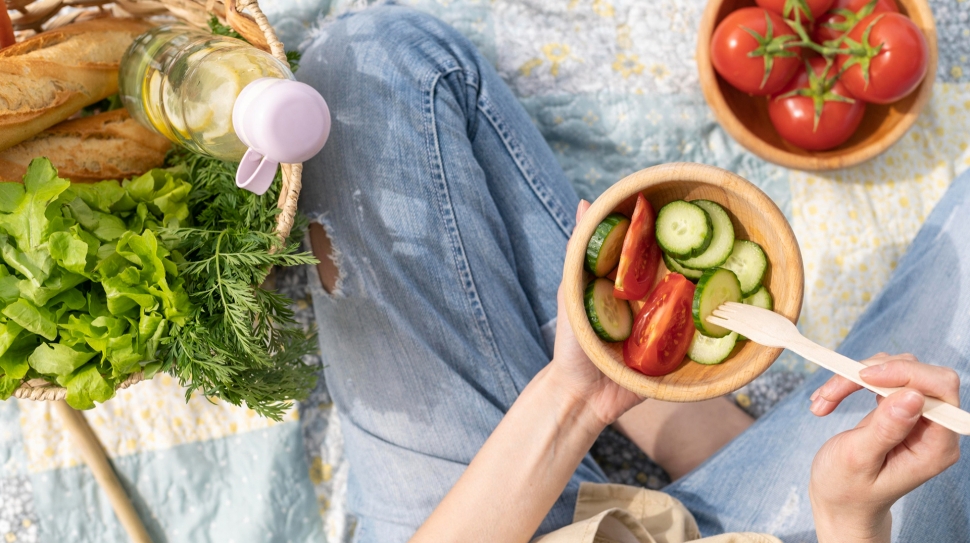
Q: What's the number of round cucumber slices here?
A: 9